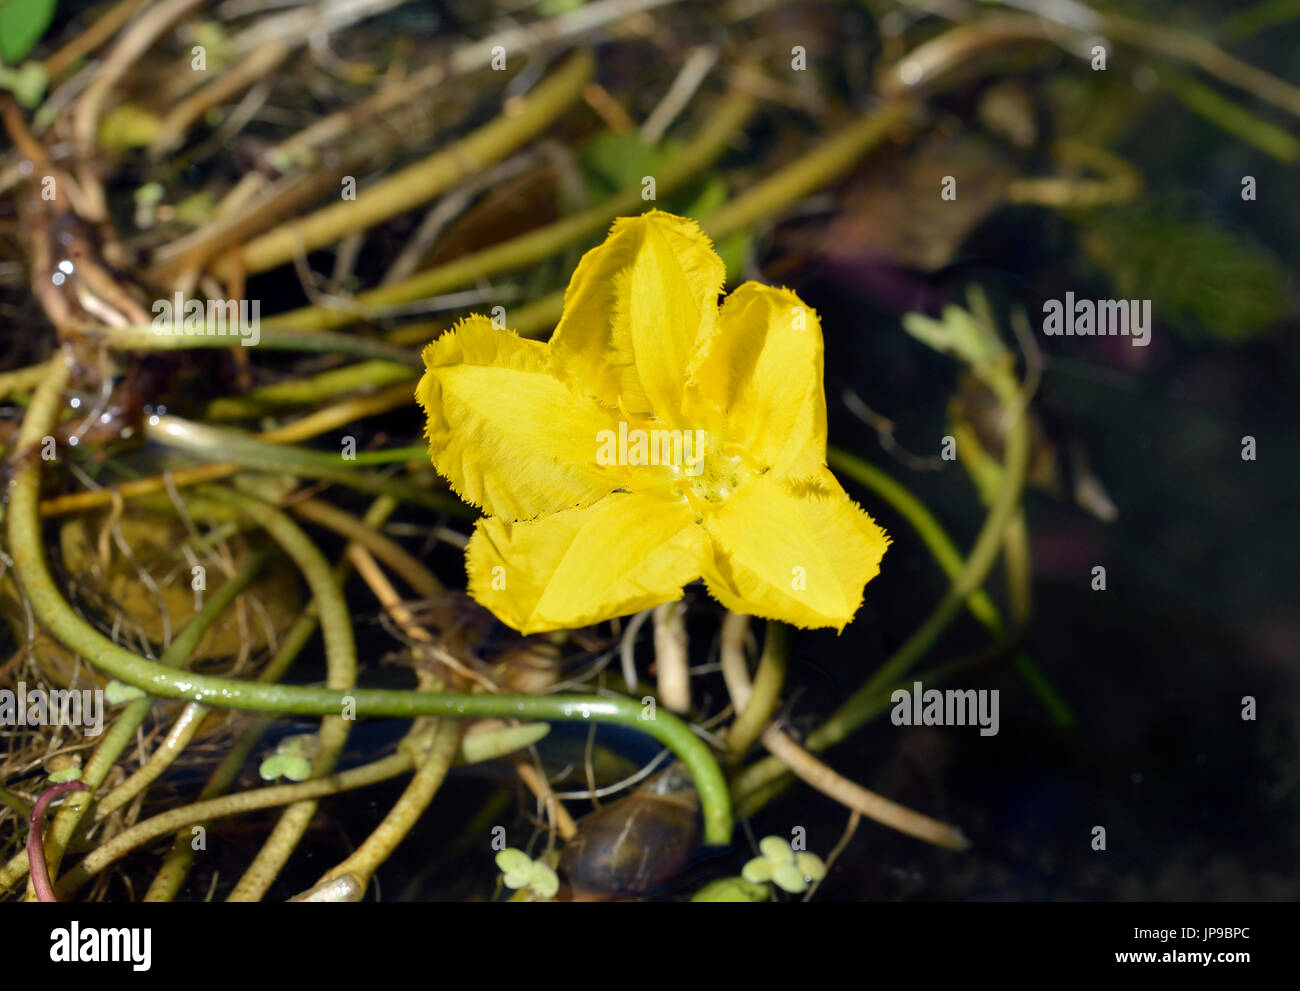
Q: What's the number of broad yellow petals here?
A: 5